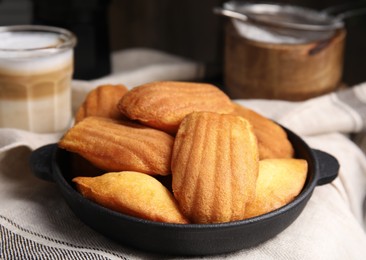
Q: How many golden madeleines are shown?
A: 7